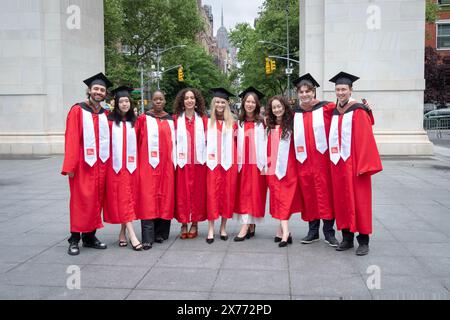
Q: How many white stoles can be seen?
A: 9